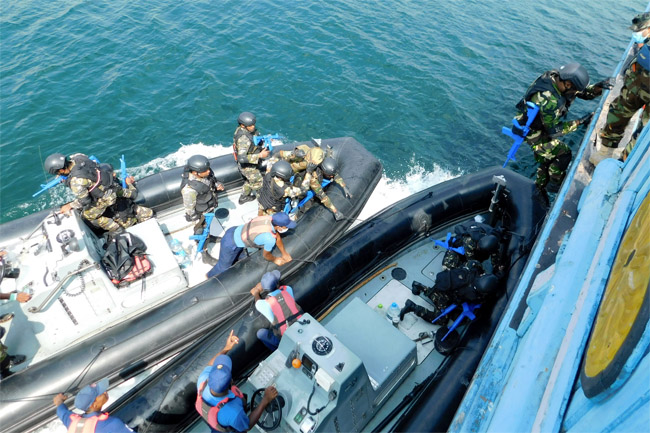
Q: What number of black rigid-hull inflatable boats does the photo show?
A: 2